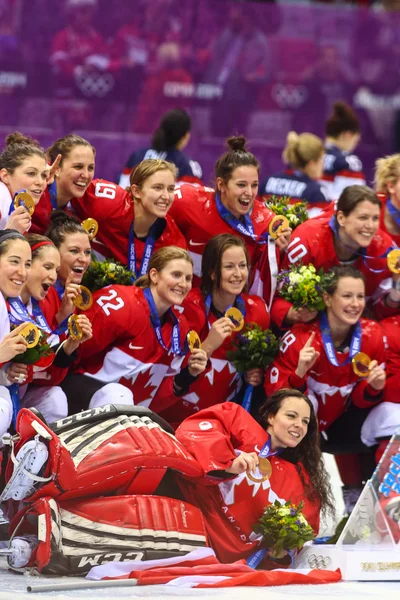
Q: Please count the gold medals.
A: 11